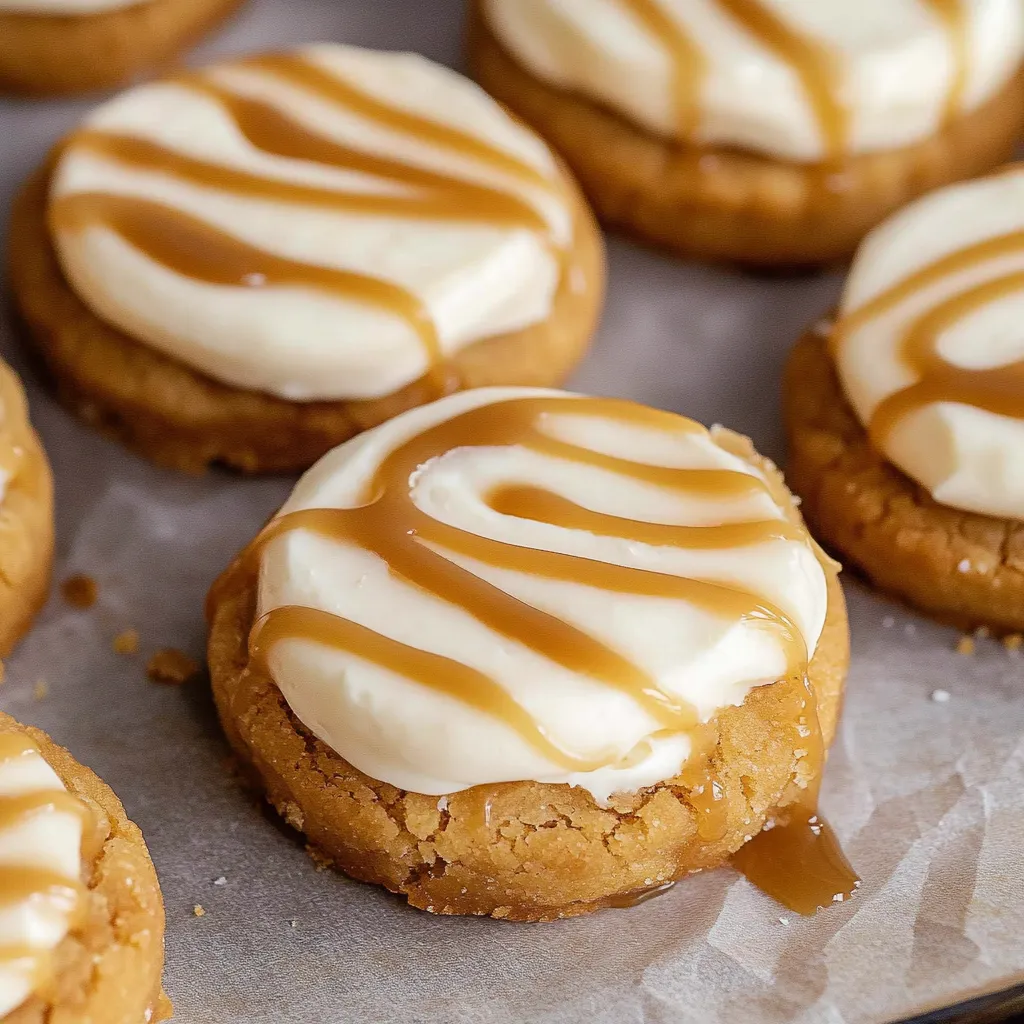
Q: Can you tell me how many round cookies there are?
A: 7